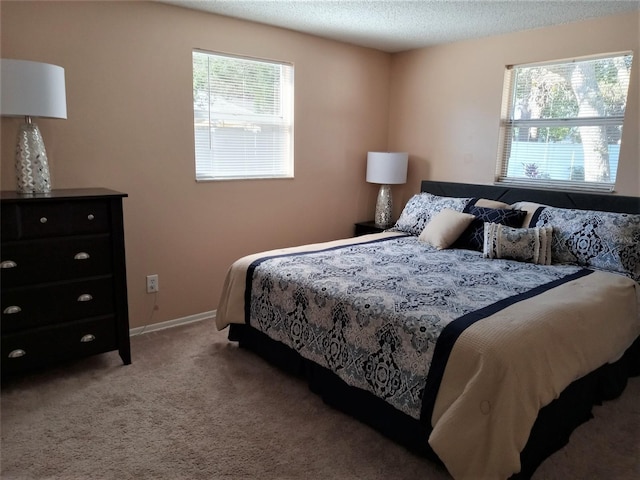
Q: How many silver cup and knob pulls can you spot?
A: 8